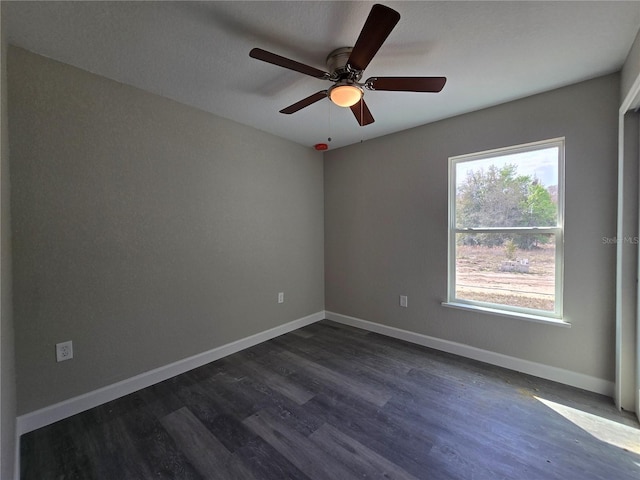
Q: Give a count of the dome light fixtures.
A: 1